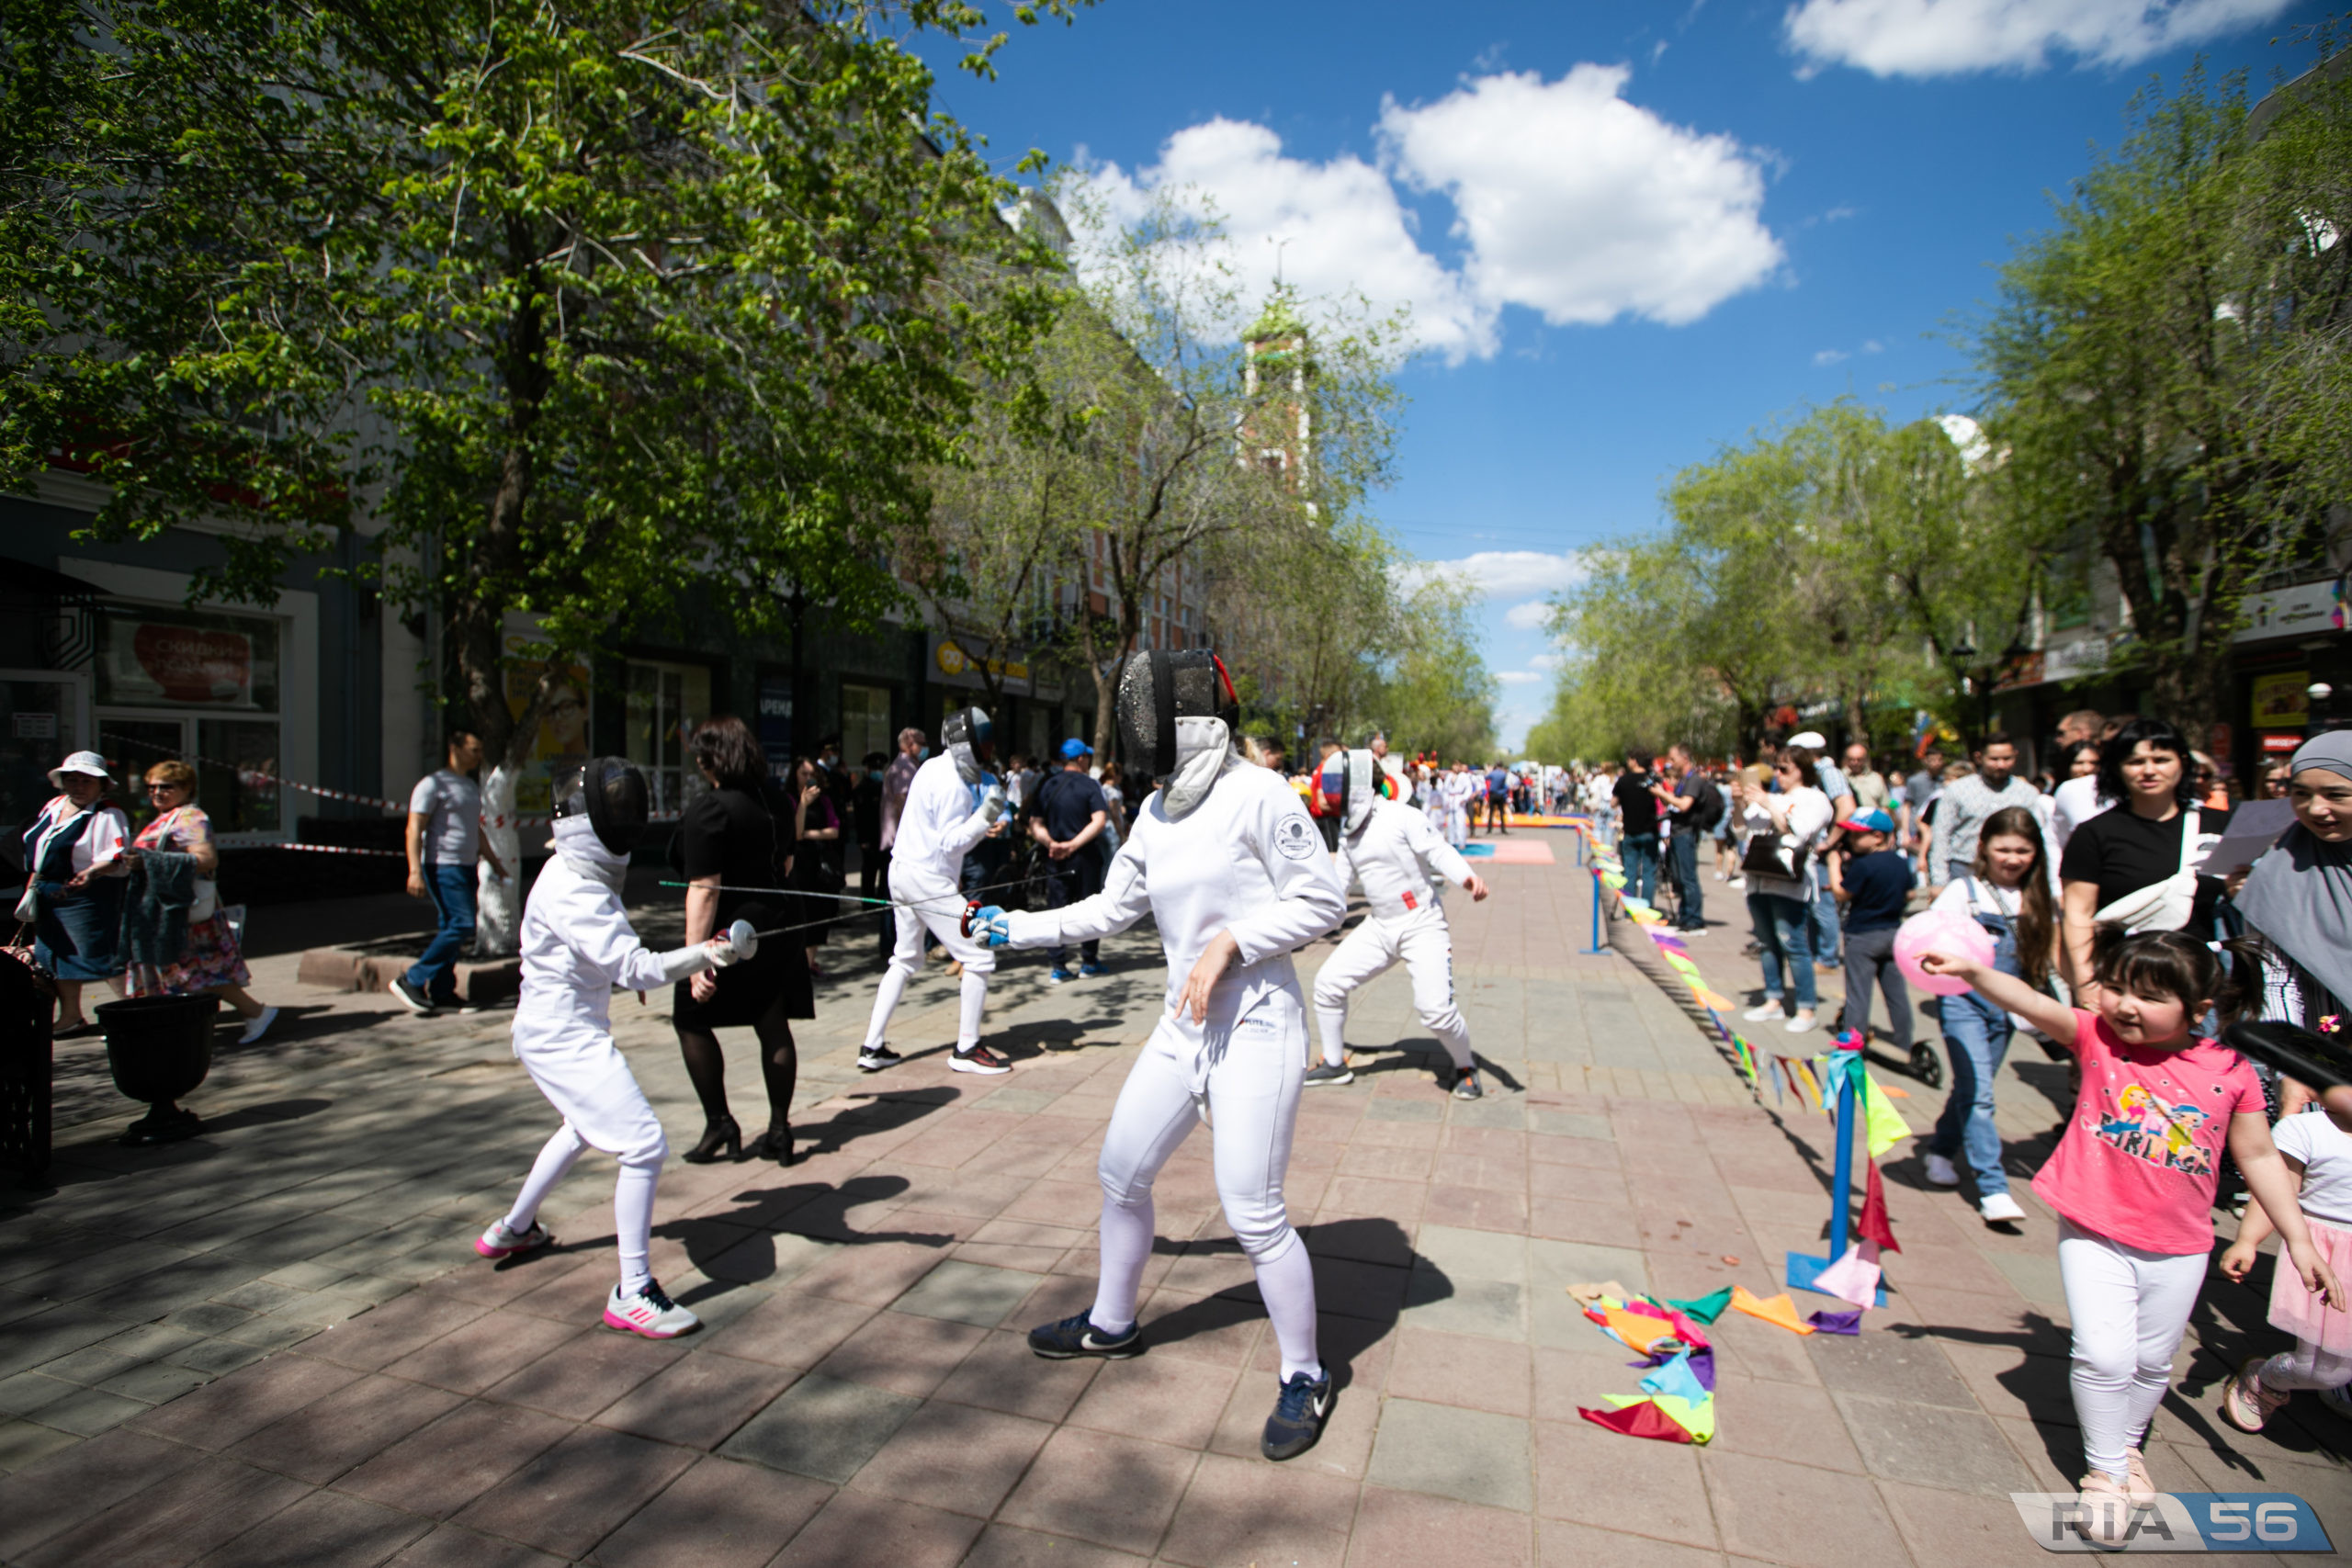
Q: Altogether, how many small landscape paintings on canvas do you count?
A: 0